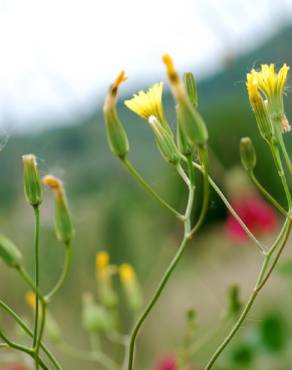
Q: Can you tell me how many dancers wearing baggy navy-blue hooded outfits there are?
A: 0